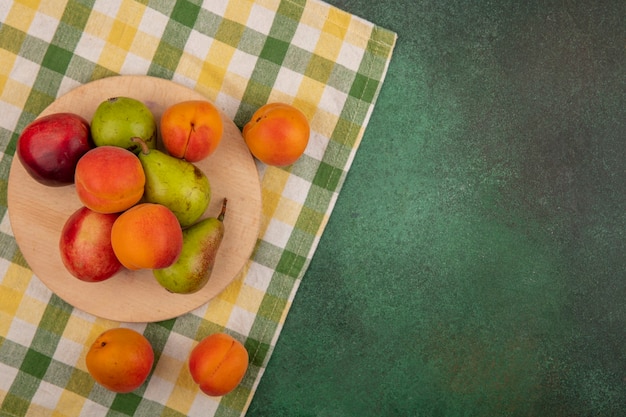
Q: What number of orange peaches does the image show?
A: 6